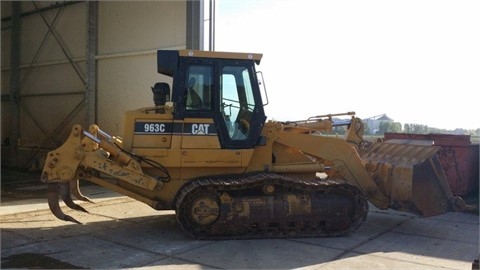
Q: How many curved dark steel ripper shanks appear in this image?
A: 3